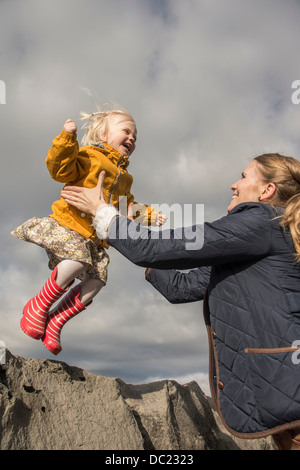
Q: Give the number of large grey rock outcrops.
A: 1